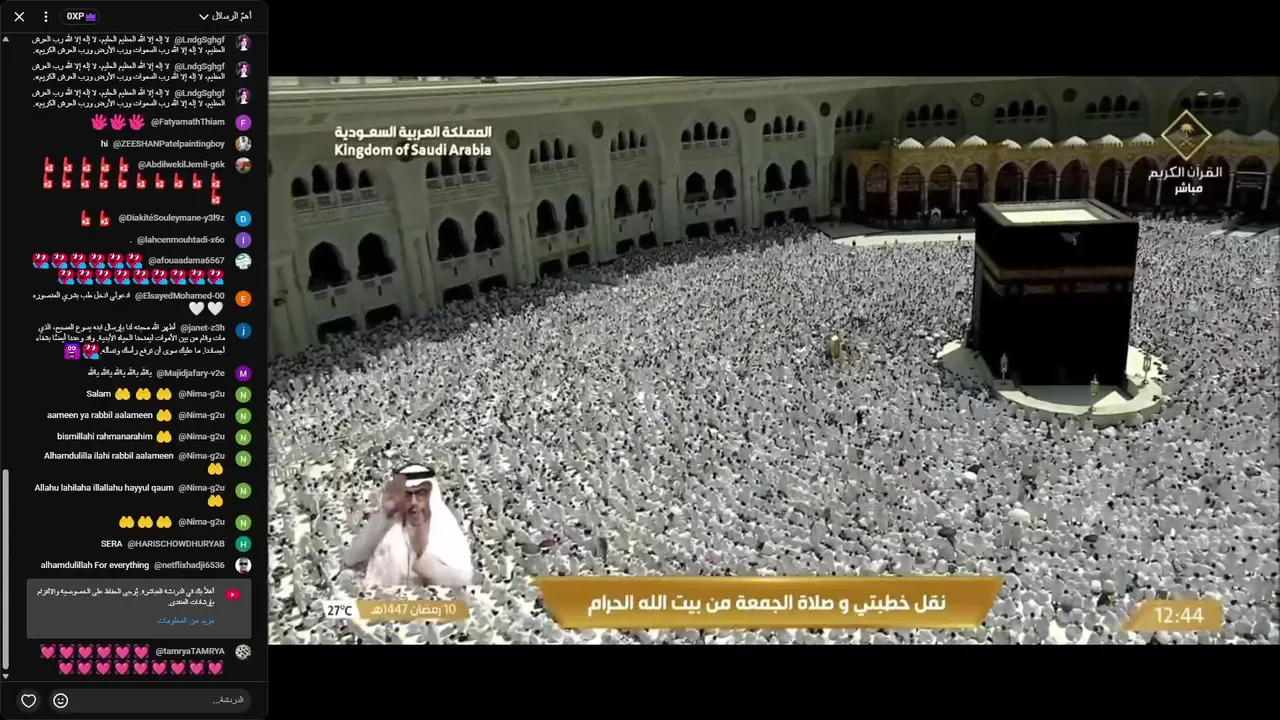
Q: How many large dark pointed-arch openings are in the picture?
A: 12